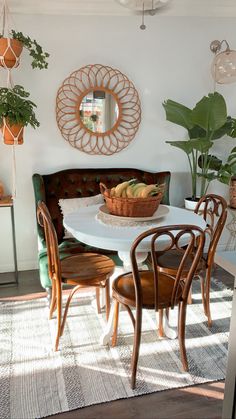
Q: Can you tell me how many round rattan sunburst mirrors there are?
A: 1